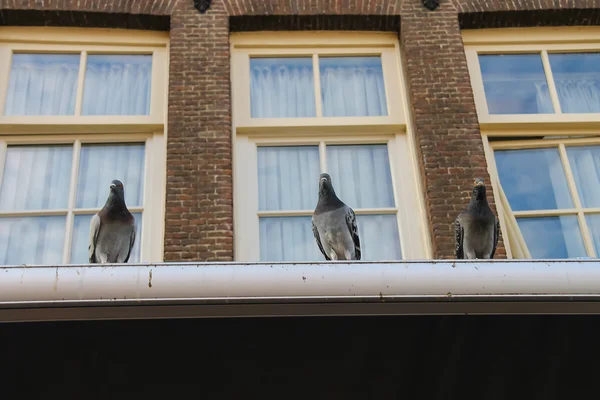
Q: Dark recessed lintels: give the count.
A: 3